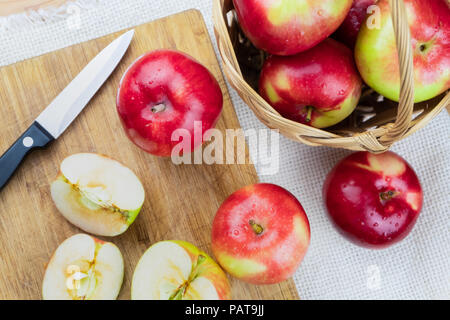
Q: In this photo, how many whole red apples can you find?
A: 7